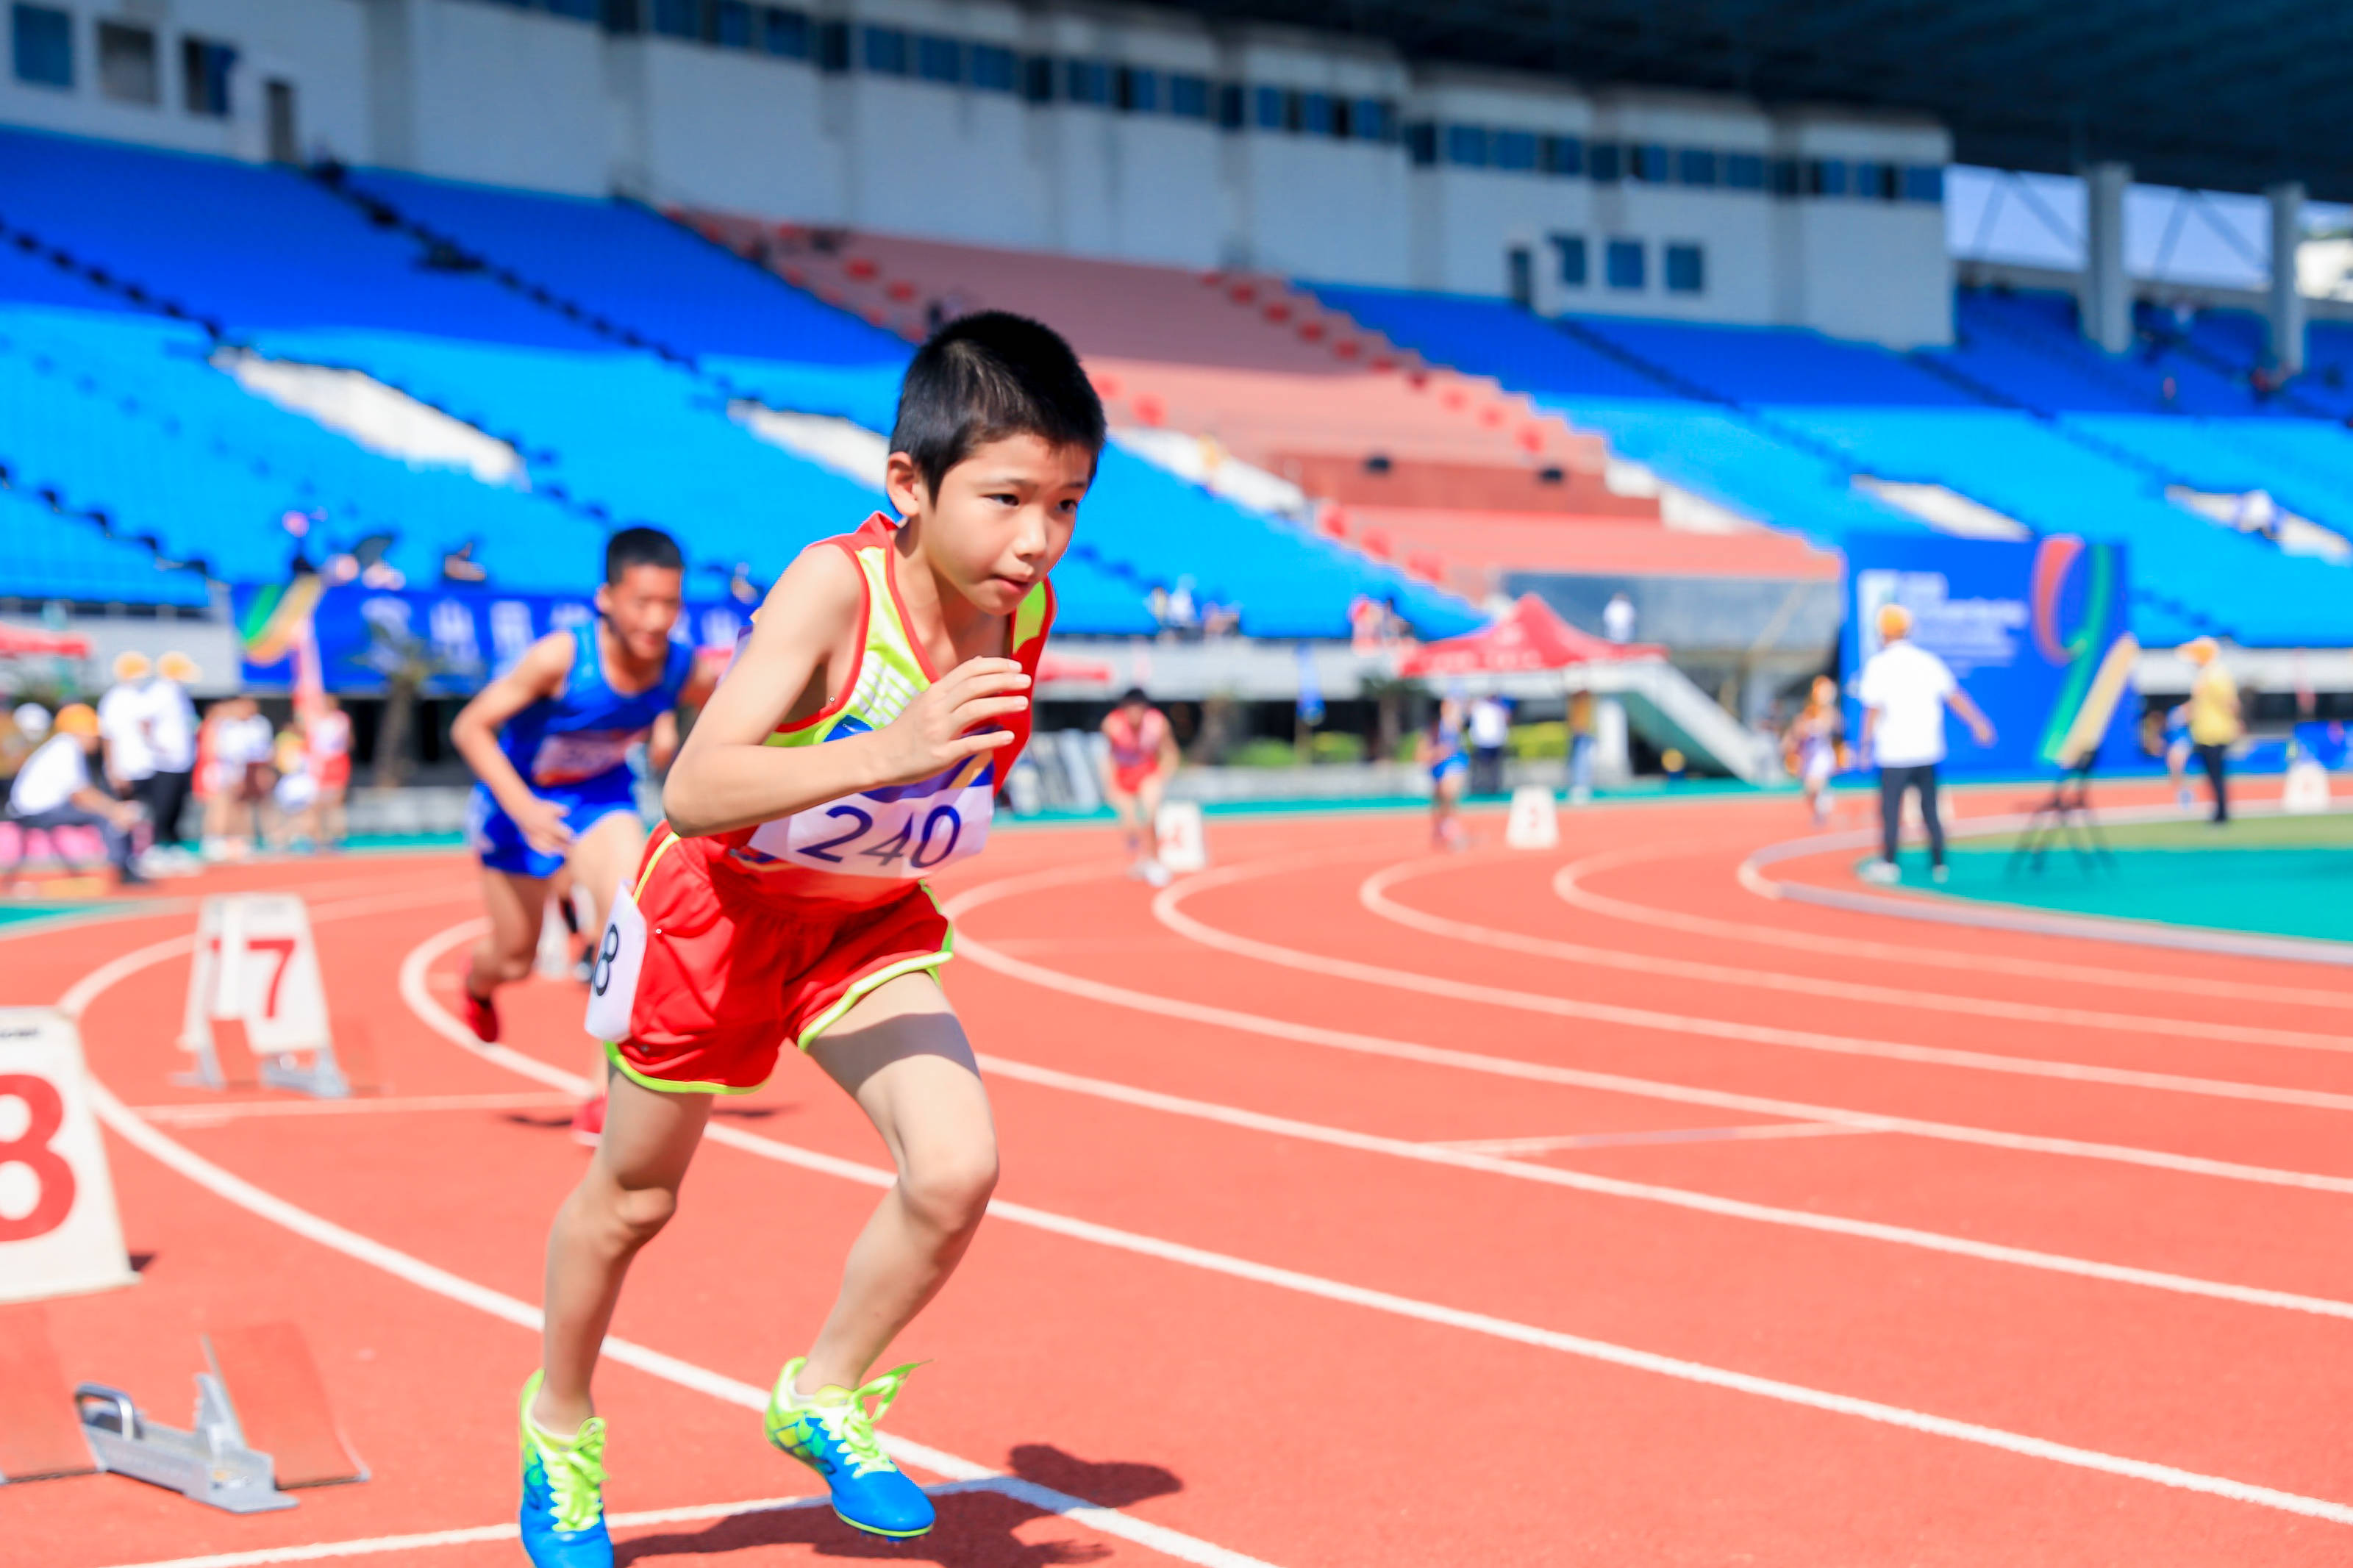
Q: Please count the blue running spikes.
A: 2